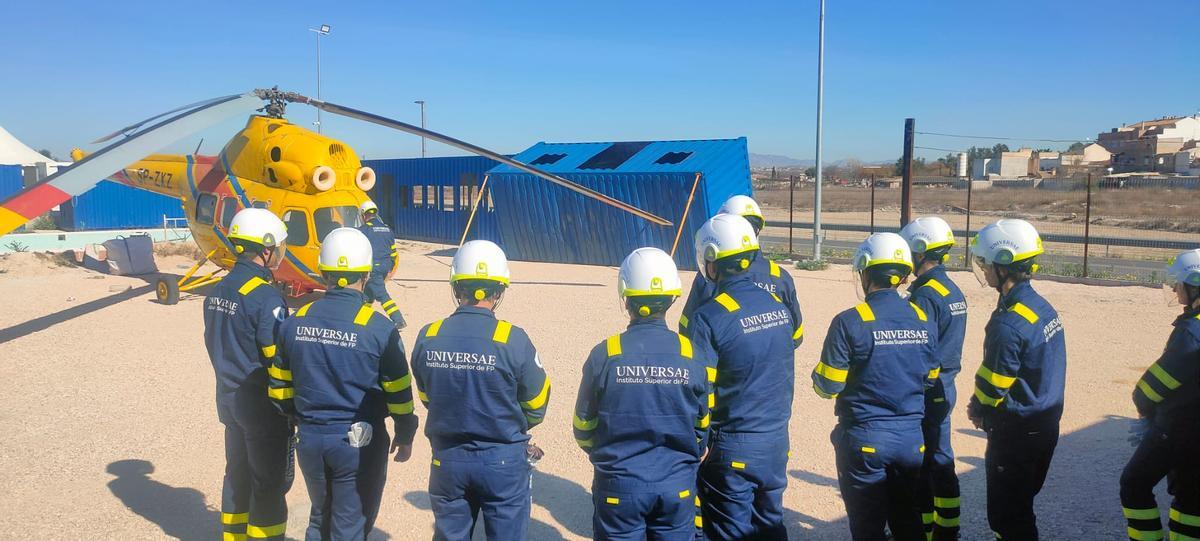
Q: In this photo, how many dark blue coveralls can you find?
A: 11